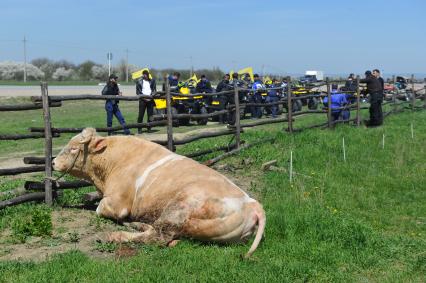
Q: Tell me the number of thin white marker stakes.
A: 4